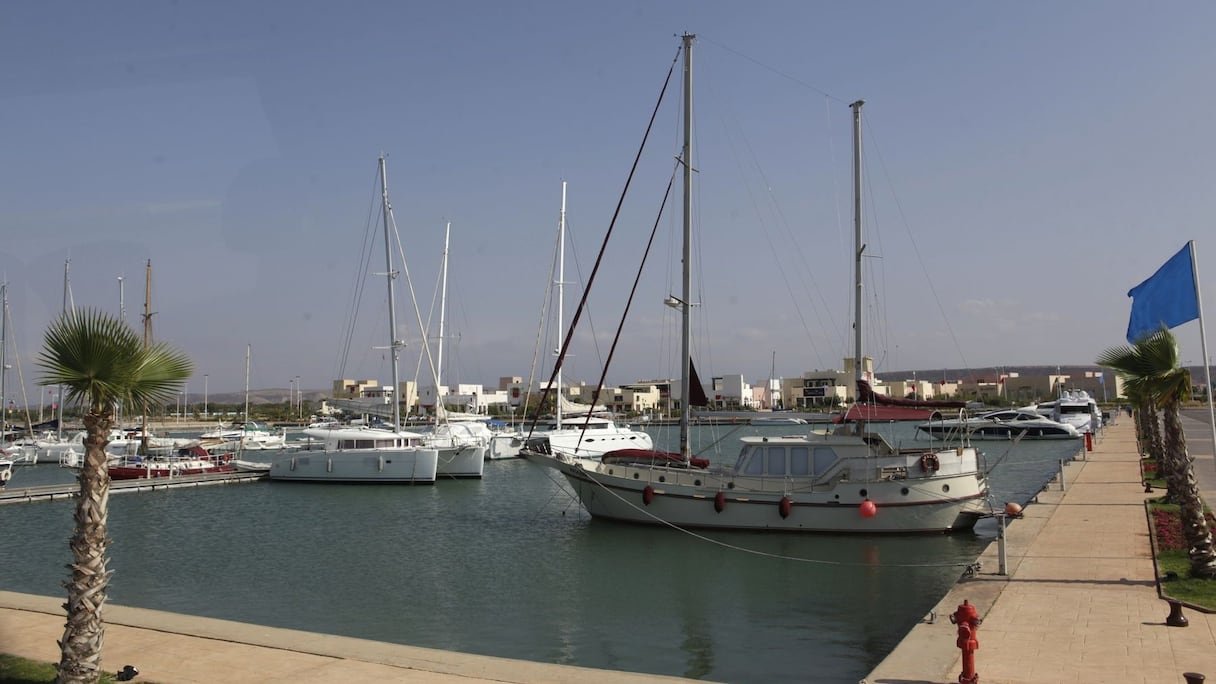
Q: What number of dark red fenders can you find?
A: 3